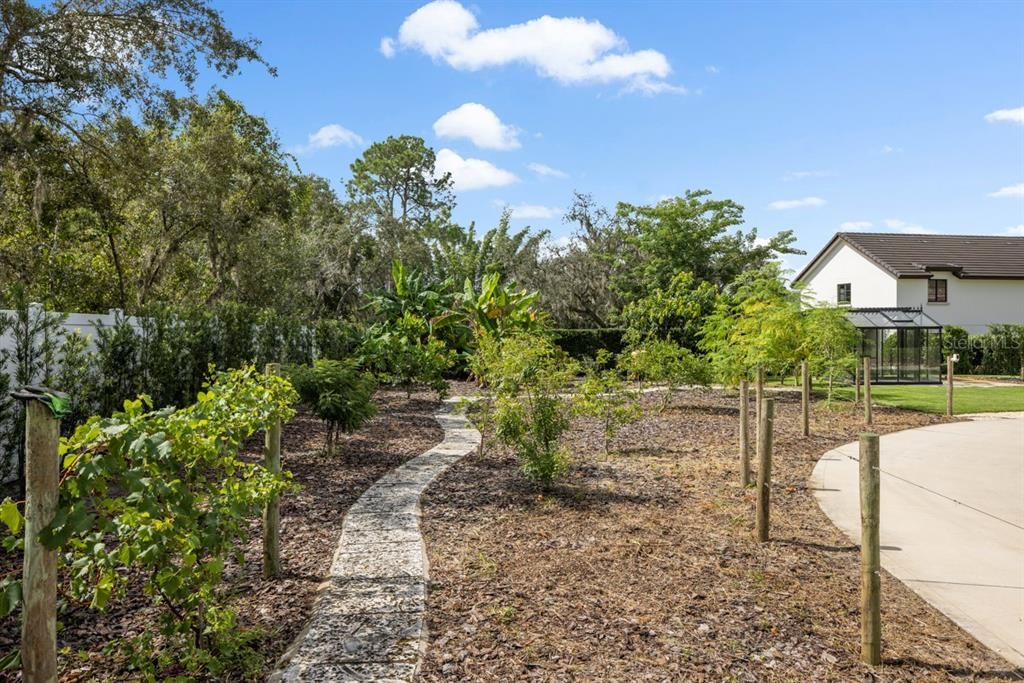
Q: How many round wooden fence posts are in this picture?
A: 10